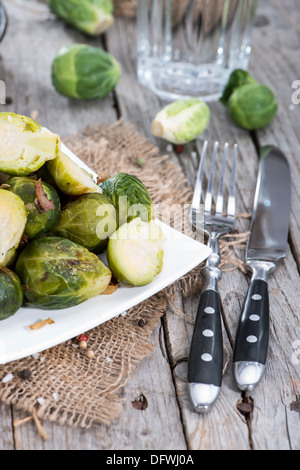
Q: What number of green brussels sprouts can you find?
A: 13